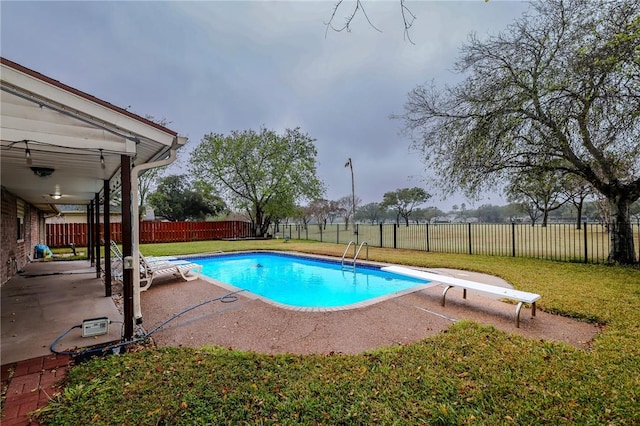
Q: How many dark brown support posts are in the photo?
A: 5